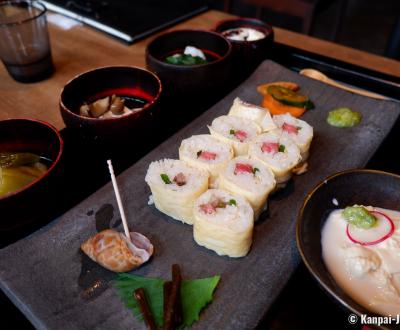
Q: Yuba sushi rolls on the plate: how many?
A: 8